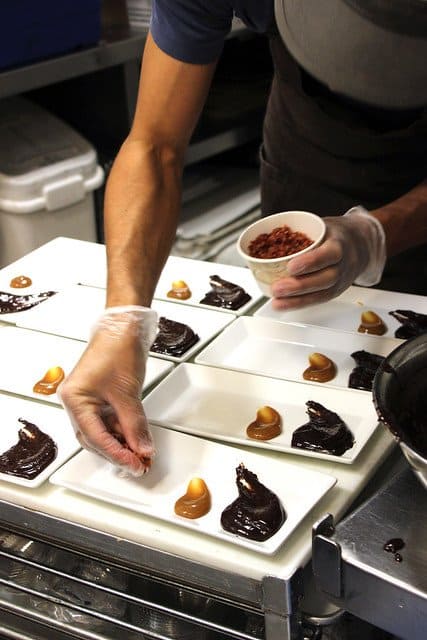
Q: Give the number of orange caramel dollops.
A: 7